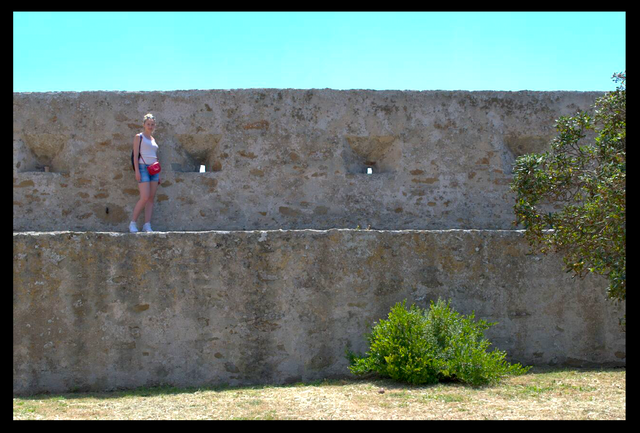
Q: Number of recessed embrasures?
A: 4